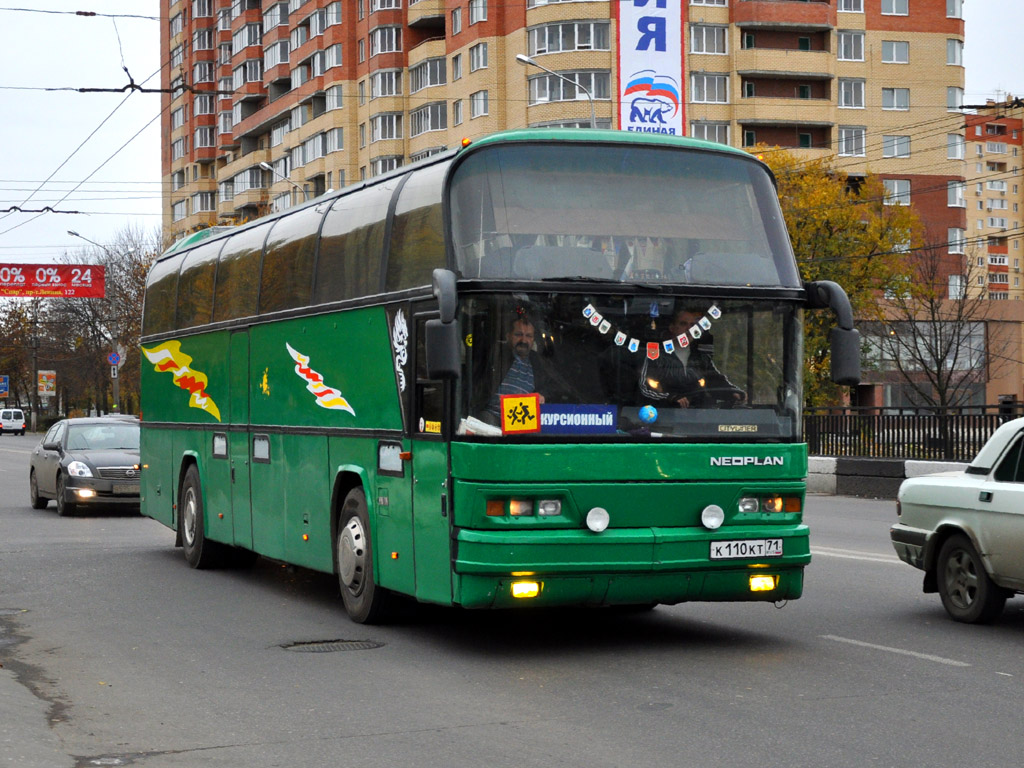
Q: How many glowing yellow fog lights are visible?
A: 2